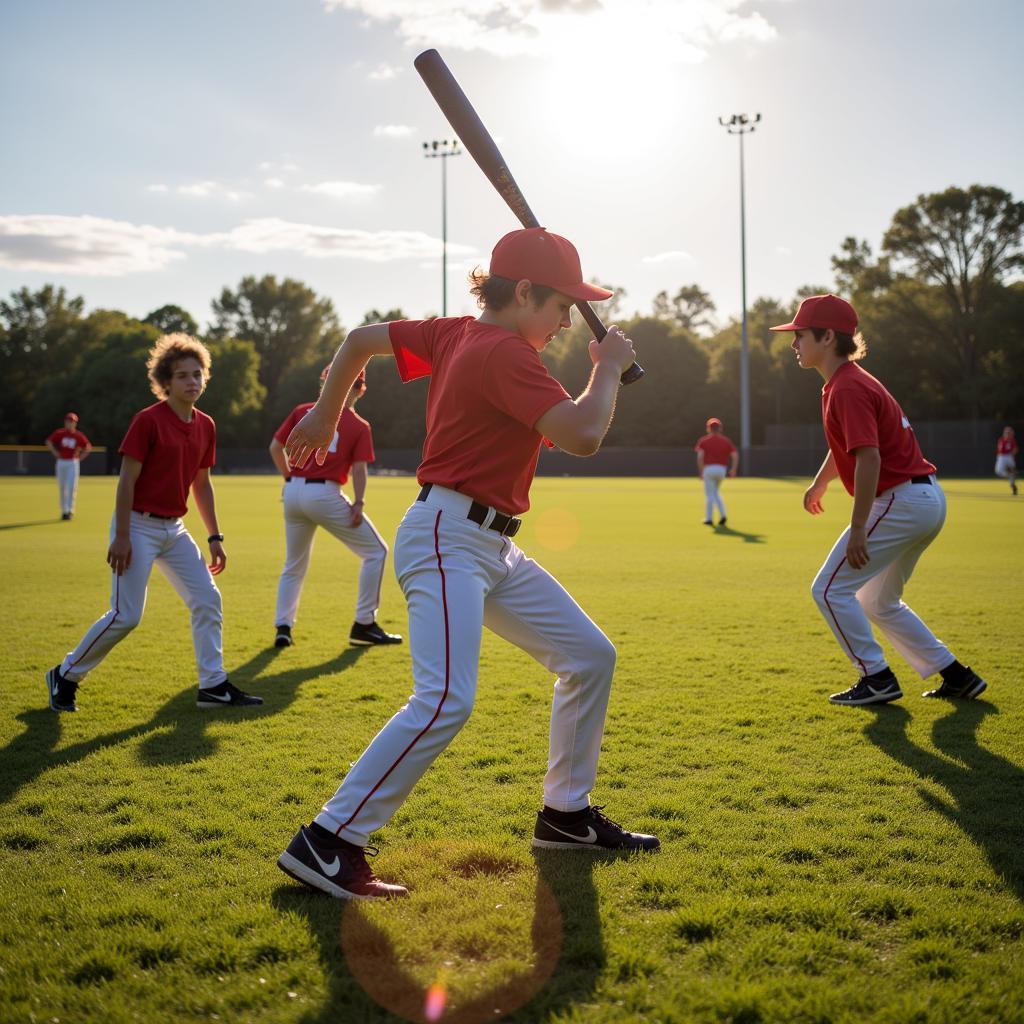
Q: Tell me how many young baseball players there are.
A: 7